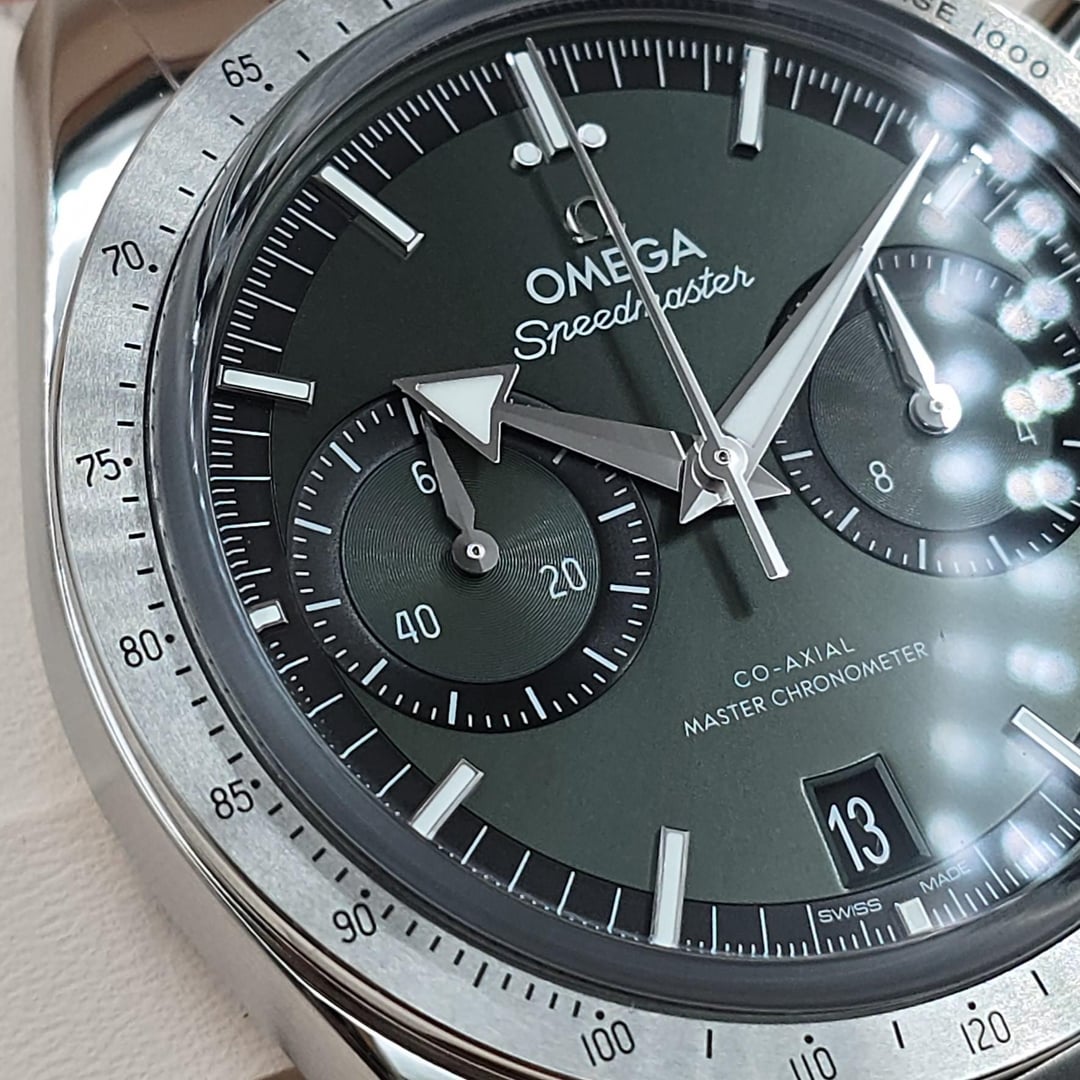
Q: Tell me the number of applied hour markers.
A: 10